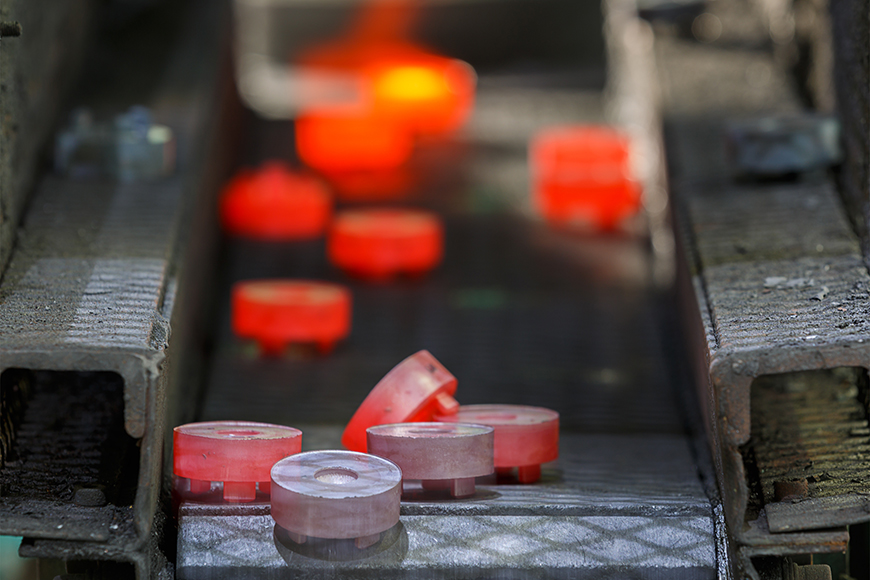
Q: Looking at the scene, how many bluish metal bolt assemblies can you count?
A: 2